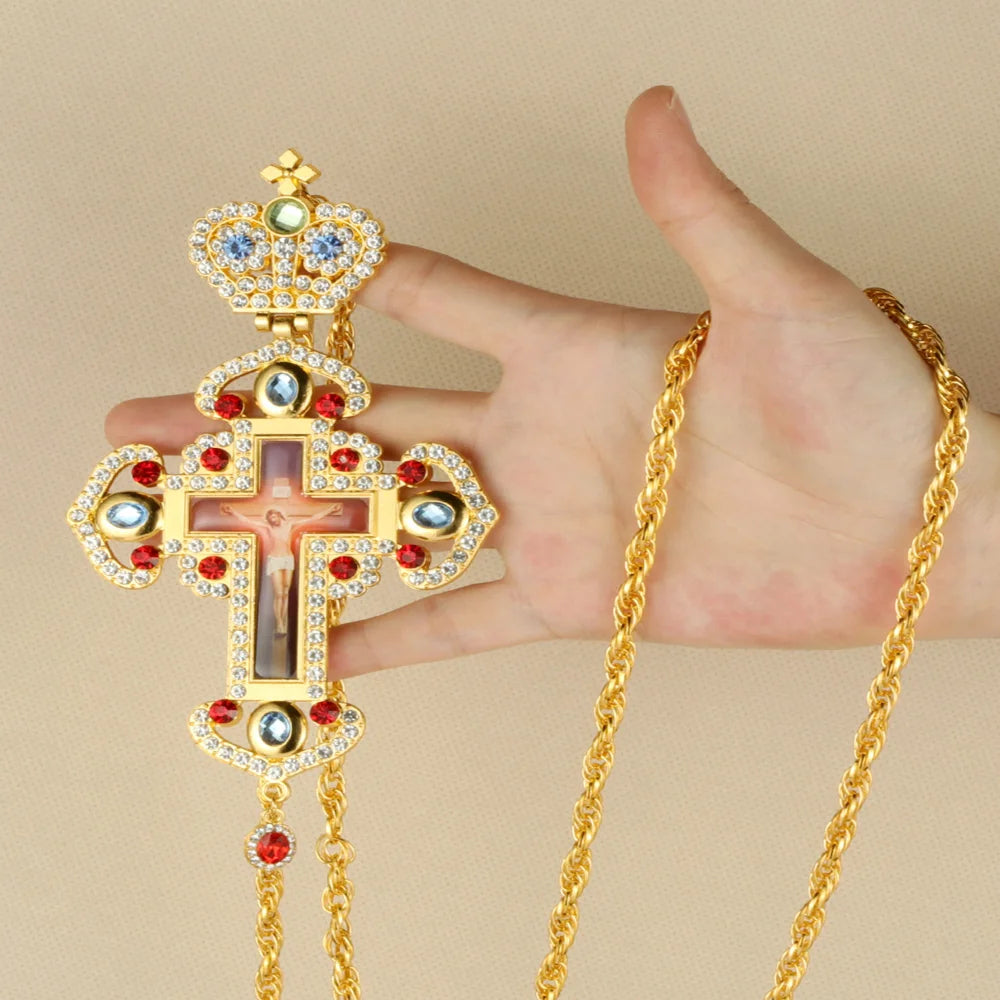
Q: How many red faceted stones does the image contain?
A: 13